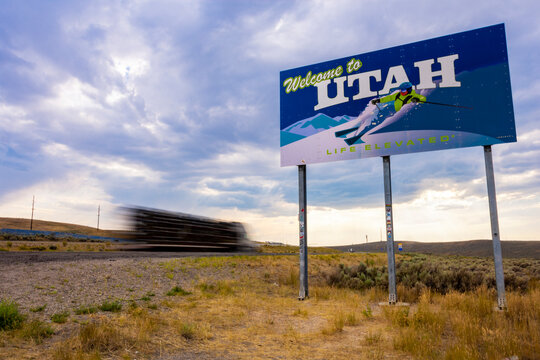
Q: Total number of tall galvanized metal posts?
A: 3